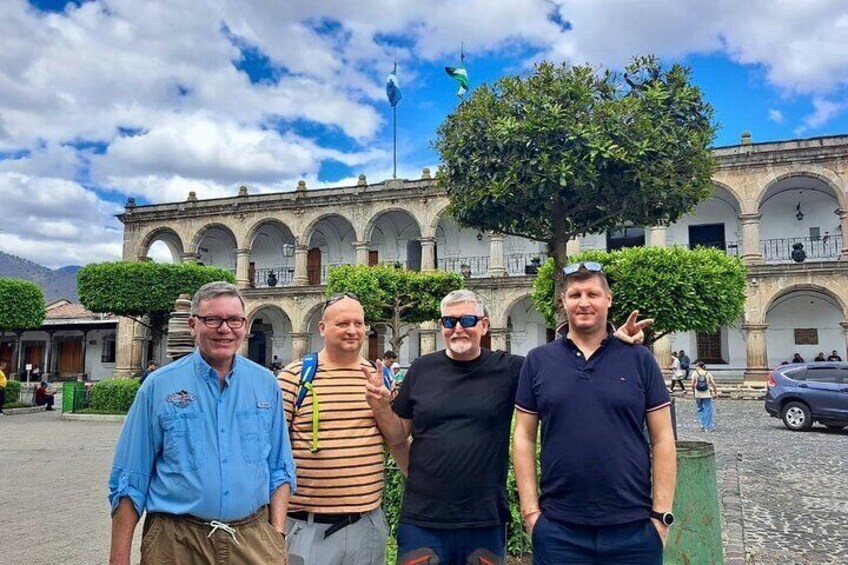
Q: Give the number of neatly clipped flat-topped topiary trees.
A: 4